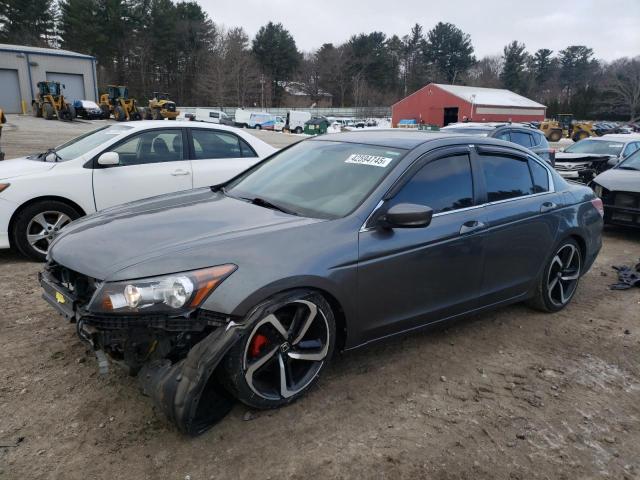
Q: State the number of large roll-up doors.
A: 2